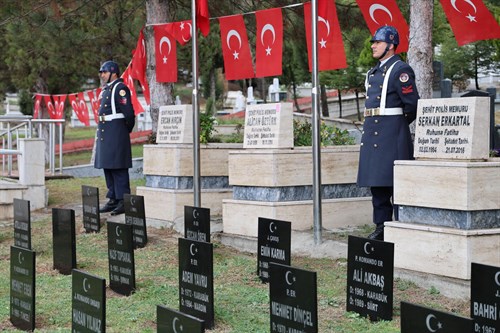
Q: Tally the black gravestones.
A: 15